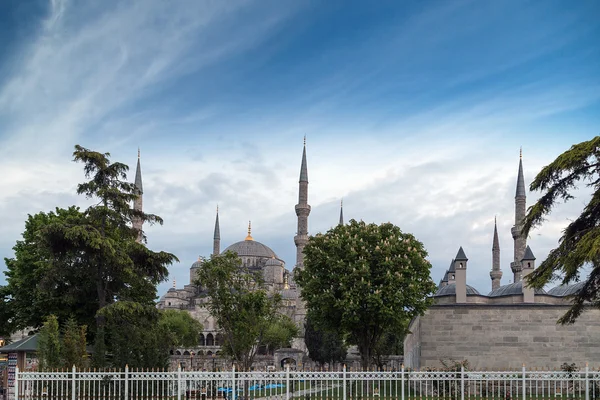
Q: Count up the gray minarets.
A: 6